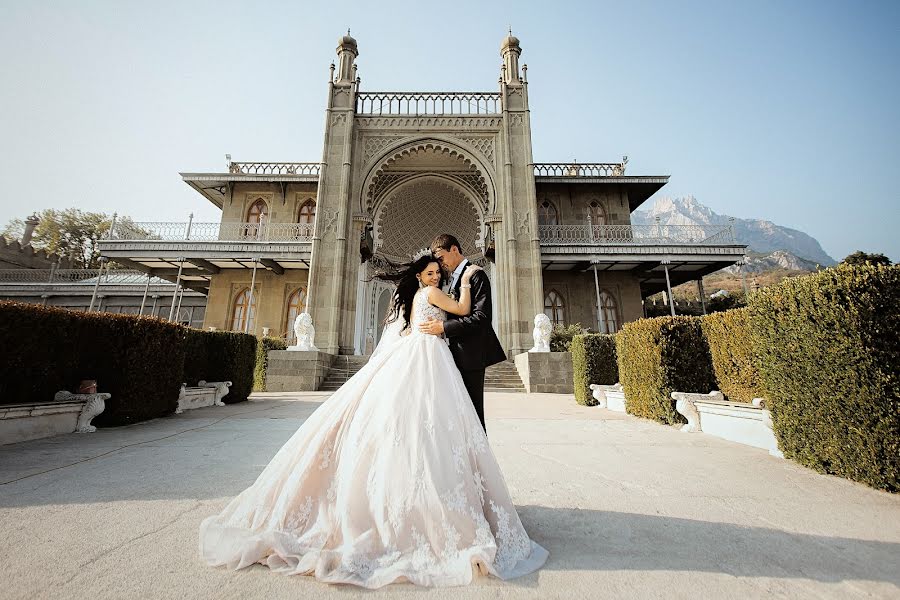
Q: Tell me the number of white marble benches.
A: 4